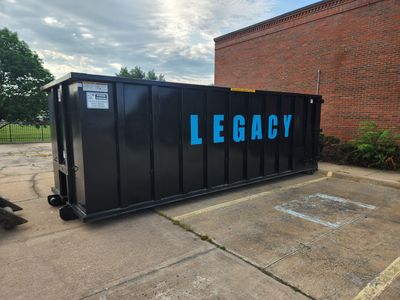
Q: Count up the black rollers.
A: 2